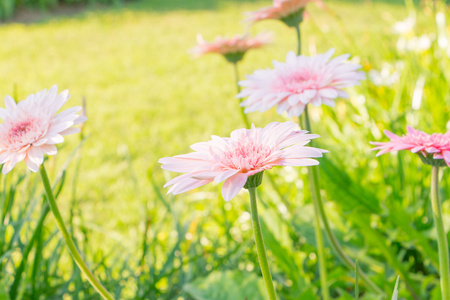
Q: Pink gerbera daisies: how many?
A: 6